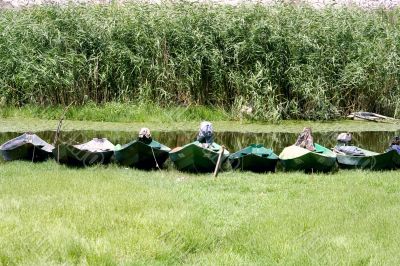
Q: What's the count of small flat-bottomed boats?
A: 8